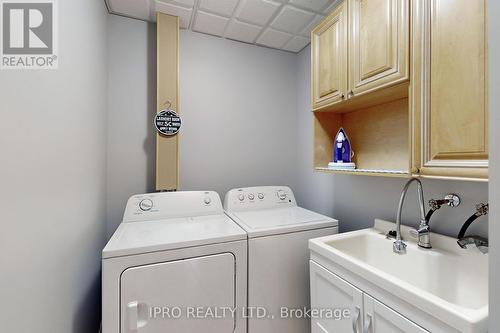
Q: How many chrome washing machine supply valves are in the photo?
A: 2